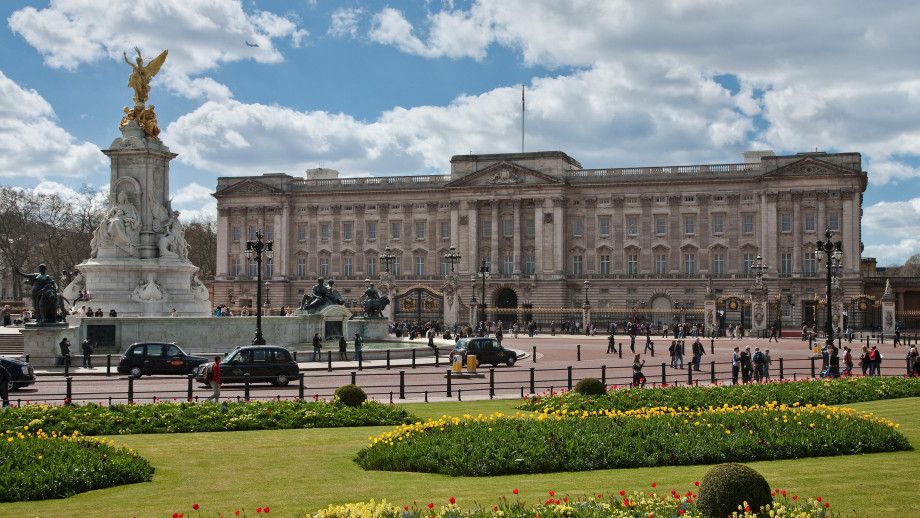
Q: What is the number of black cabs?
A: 3